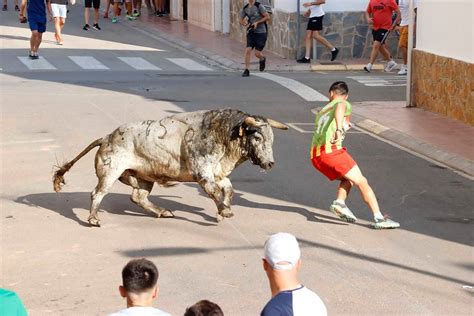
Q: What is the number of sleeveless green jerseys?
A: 1